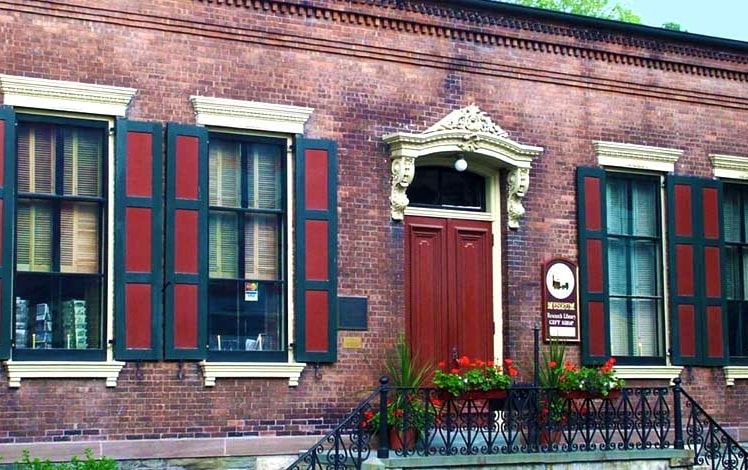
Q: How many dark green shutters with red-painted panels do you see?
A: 7